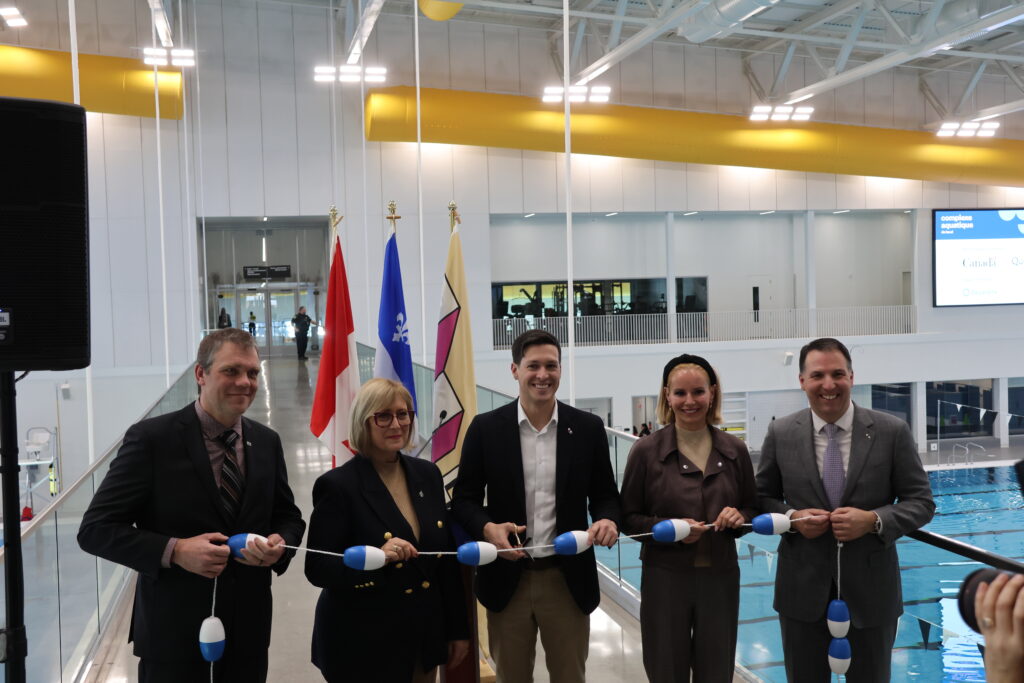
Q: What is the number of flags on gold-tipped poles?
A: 3